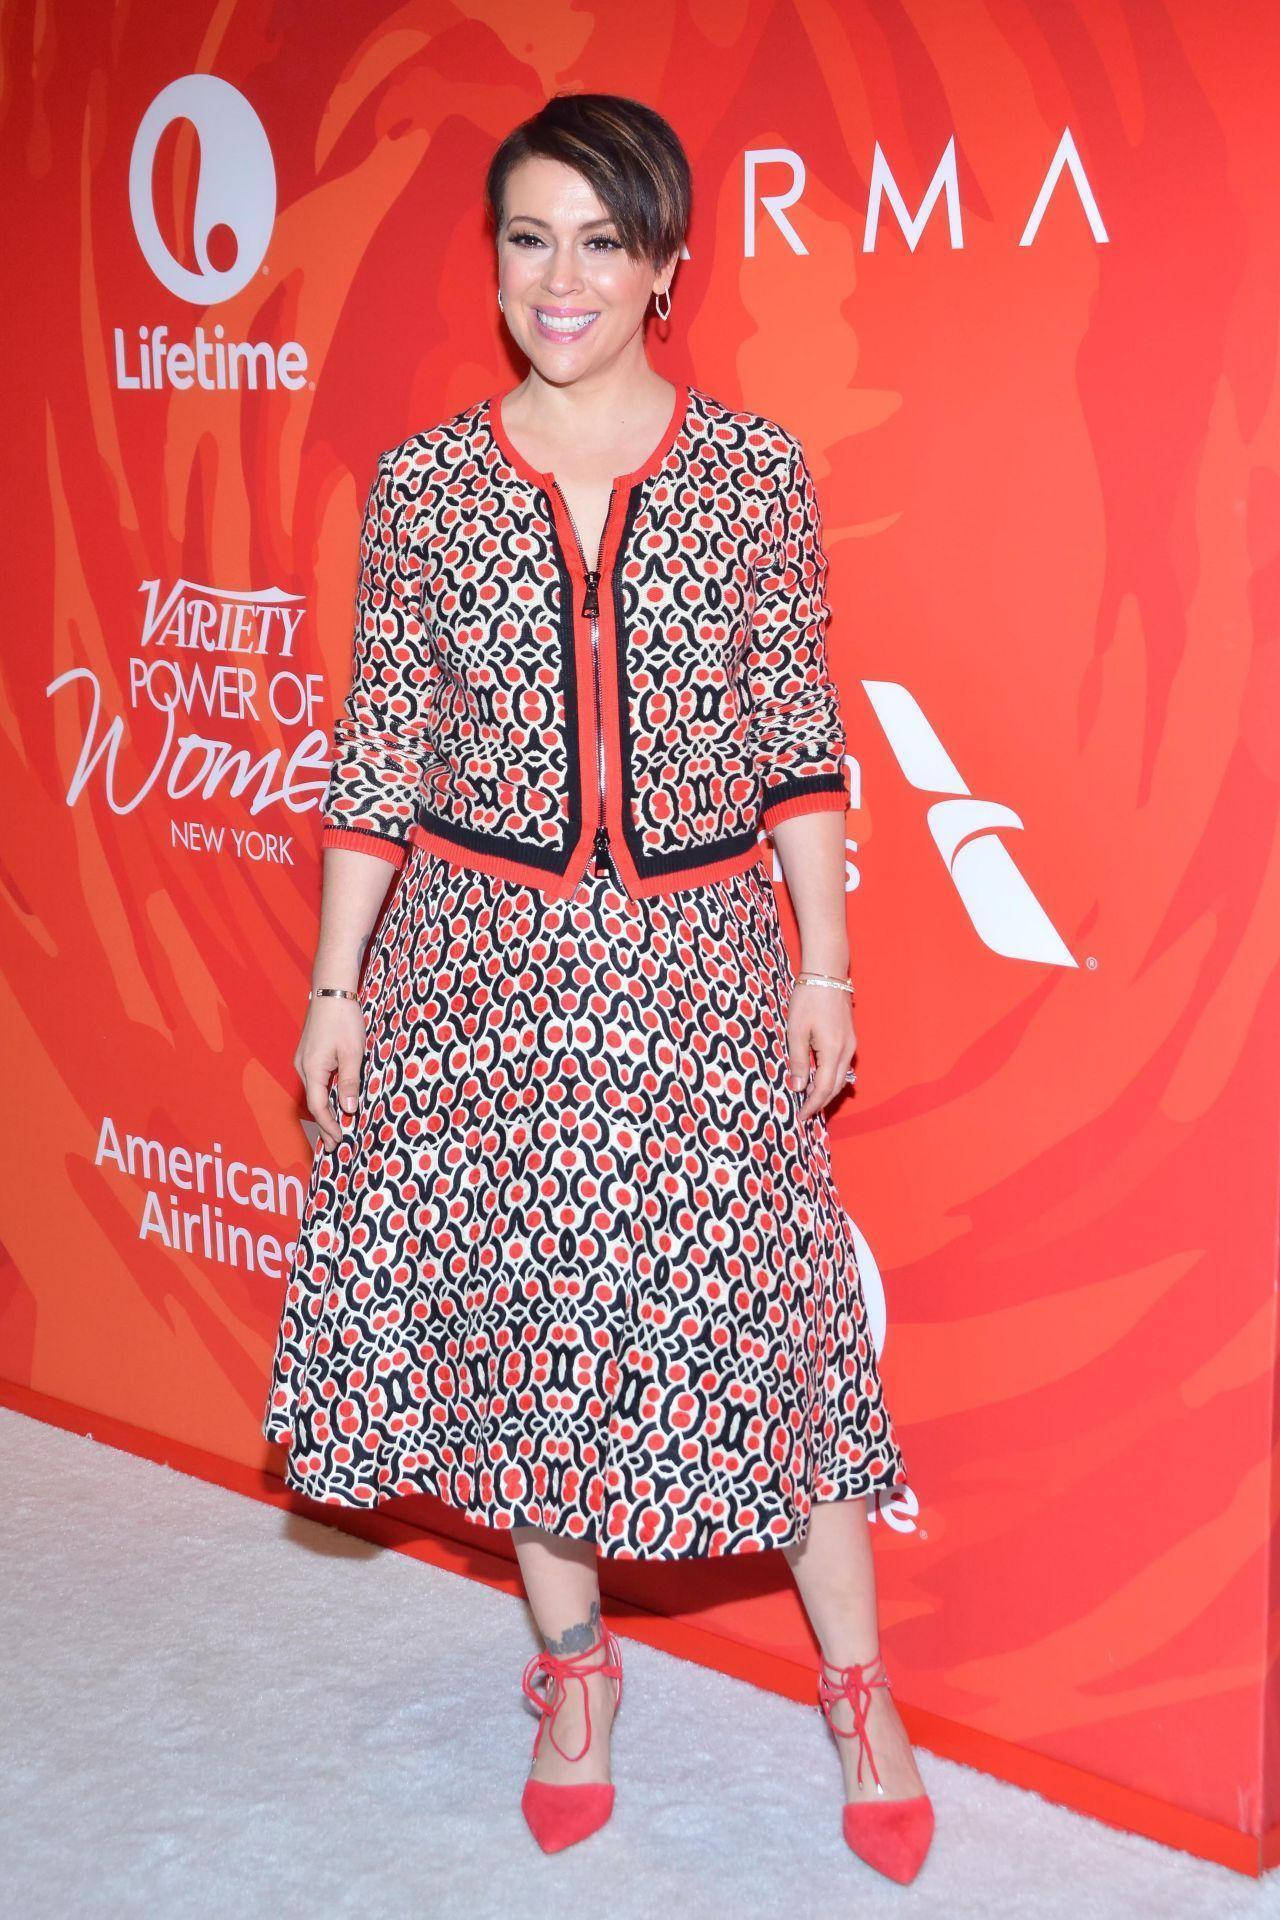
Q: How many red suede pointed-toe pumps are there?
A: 2